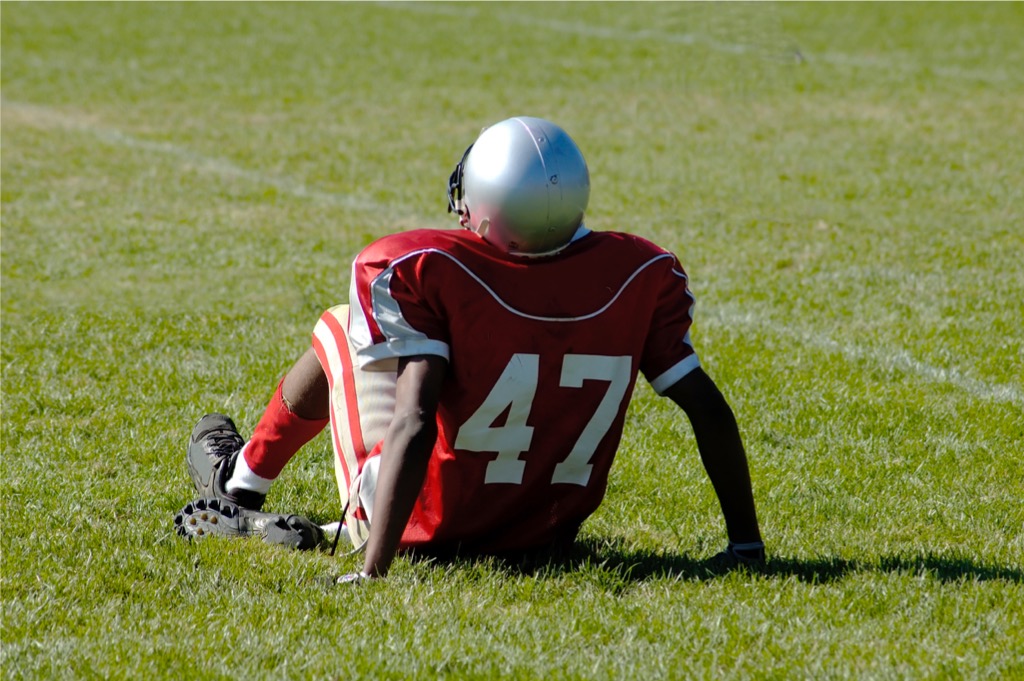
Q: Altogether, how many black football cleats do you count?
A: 2